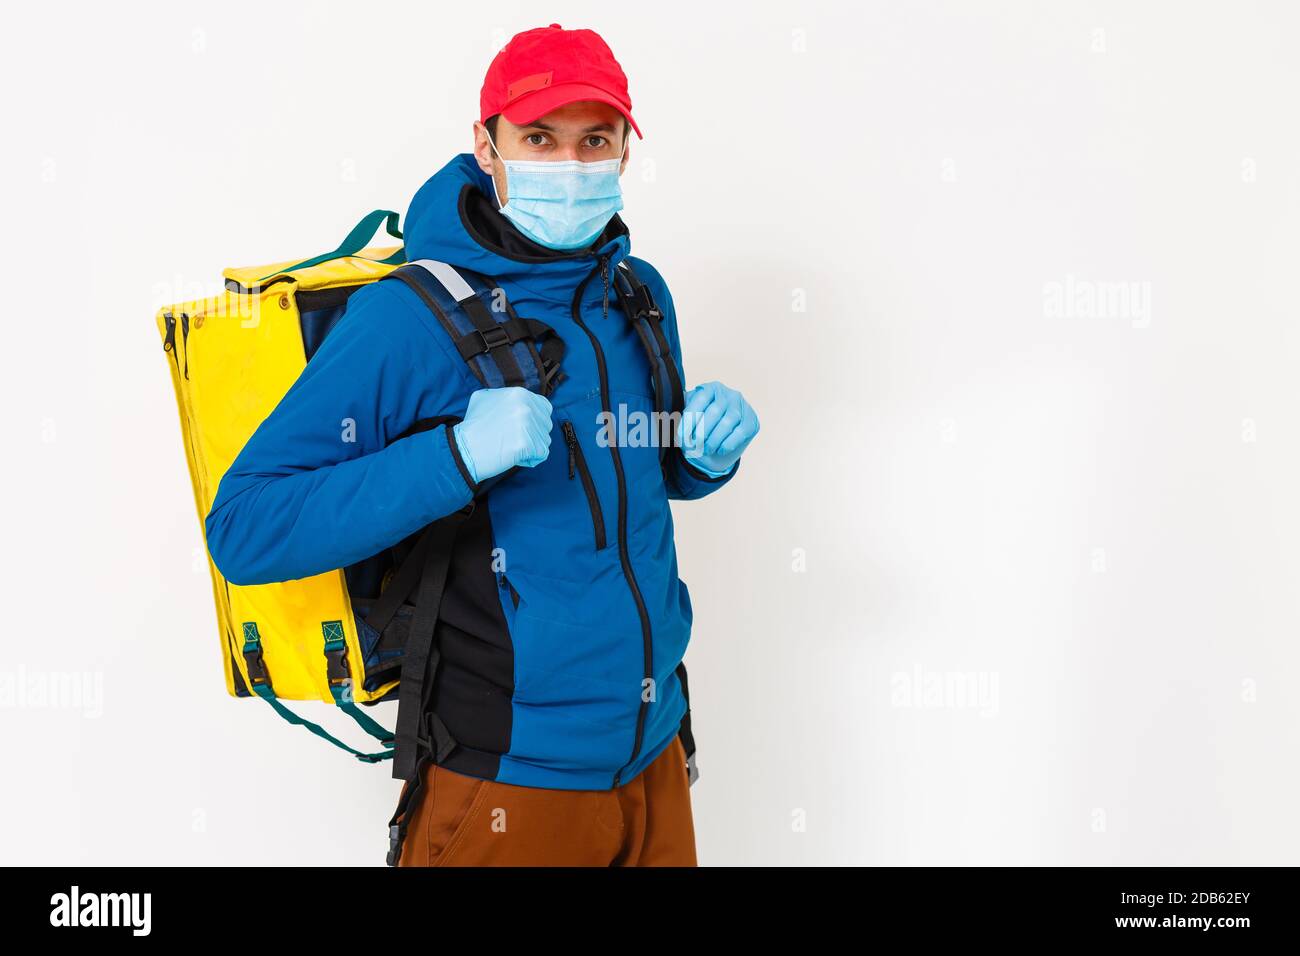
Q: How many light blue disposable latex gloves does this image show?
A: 2